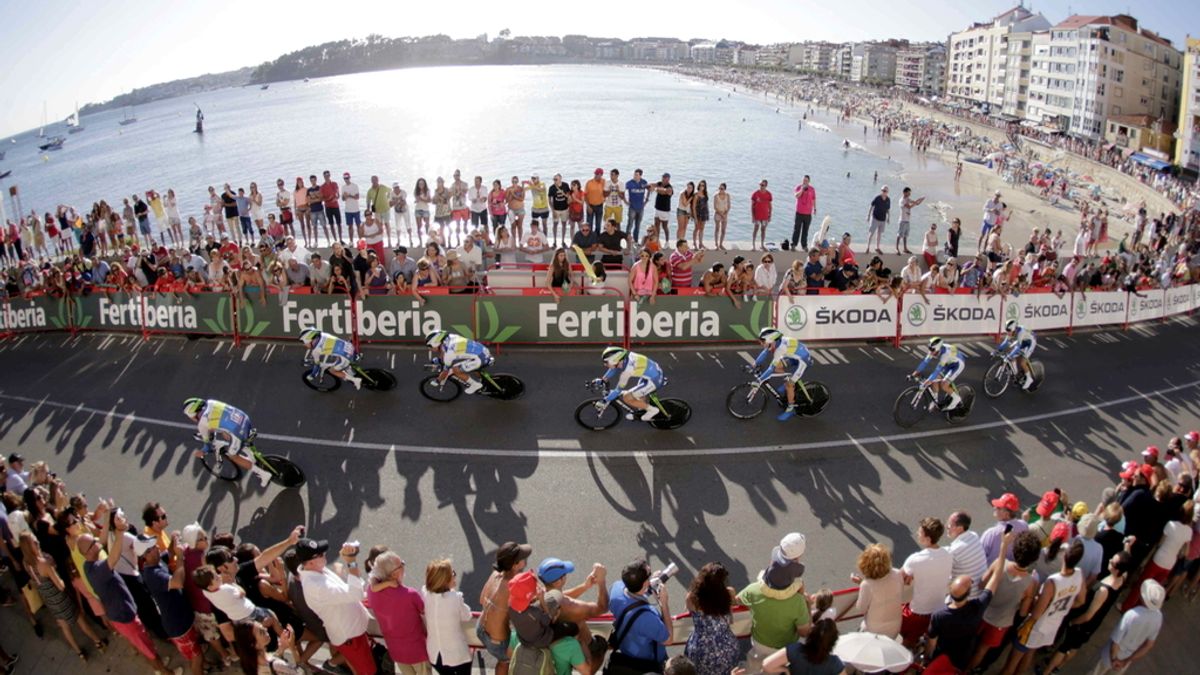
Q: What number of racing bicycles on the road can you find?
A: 7